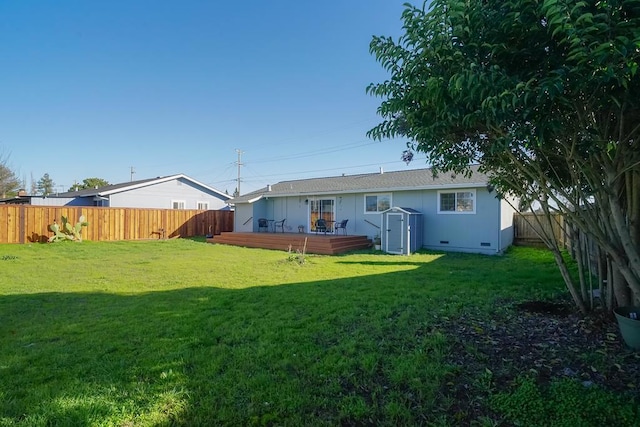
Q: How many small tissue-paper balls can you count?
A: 0